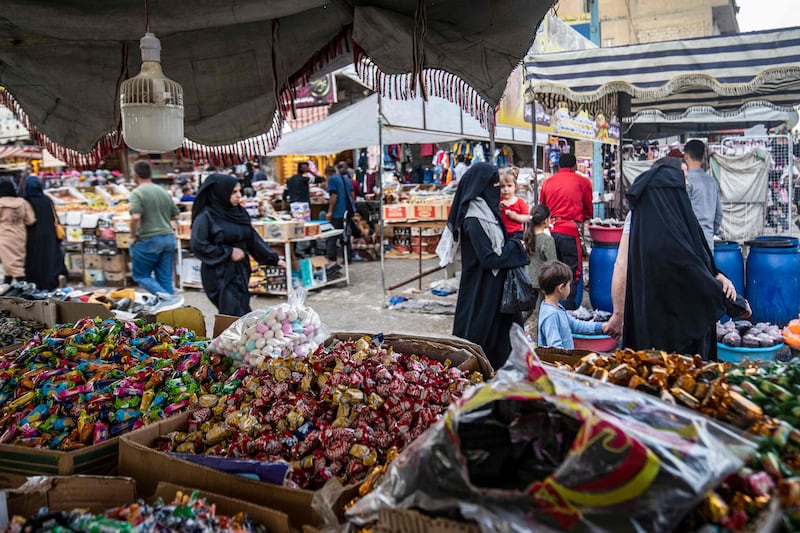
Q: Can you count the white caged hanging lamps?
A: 1